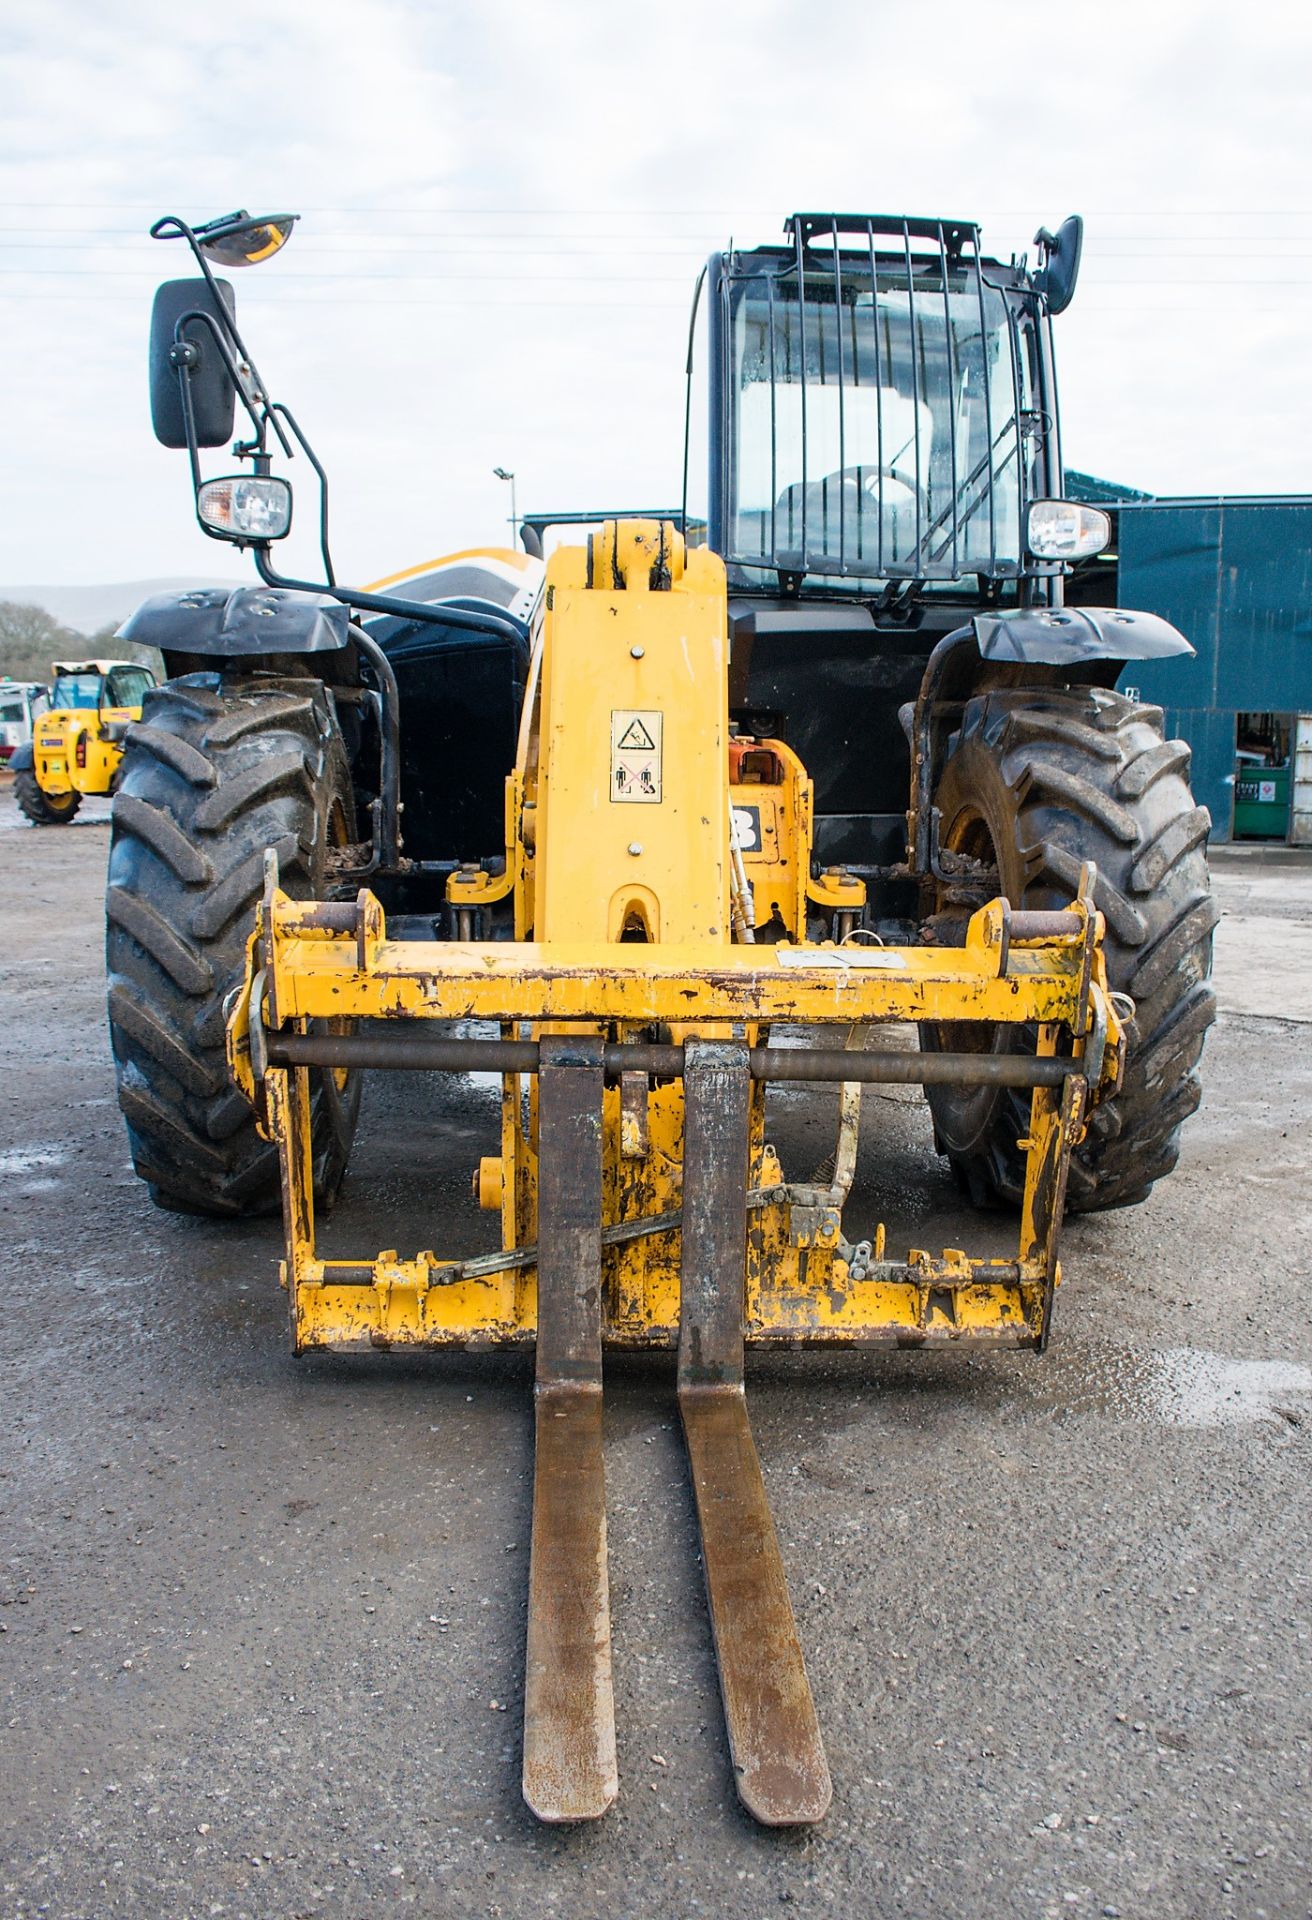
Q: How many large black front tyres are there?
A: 2